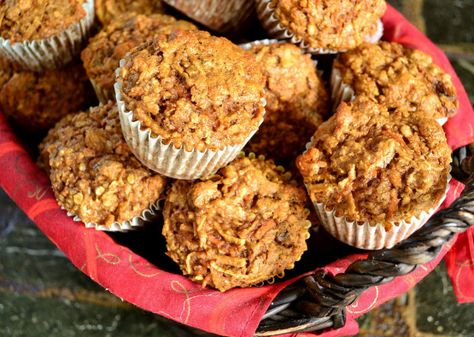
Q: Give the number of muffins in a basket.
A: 12